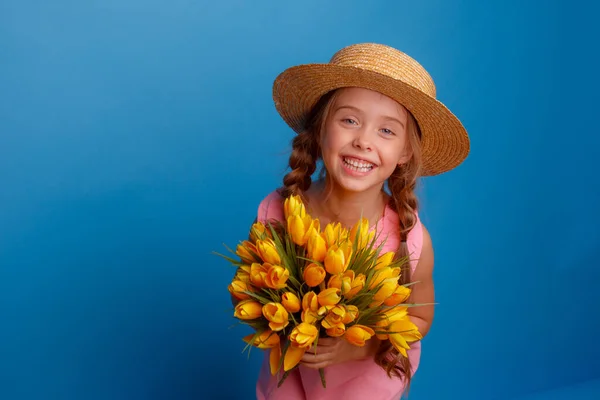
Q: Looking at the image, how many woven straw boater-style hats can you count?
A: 1